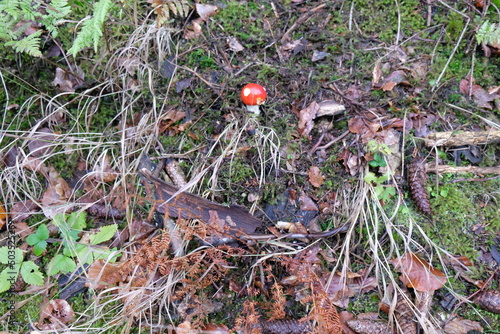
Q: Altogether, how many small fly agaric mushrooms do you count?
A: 1